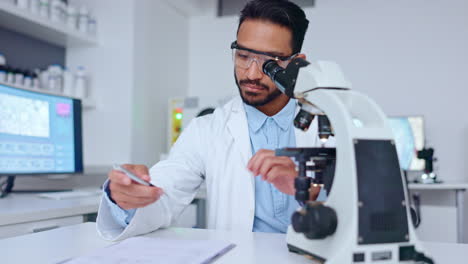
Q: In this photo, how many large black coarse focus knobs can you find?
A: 1